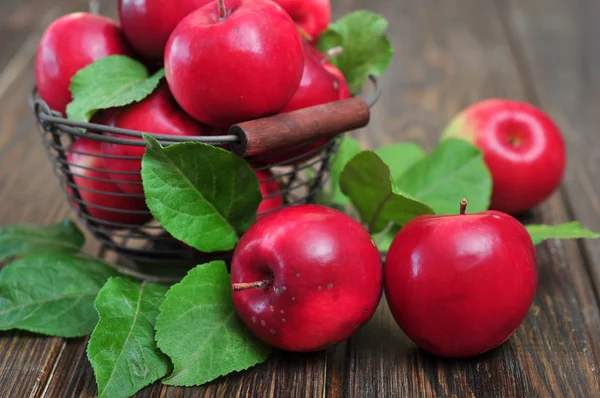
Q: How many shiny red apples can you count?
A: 11